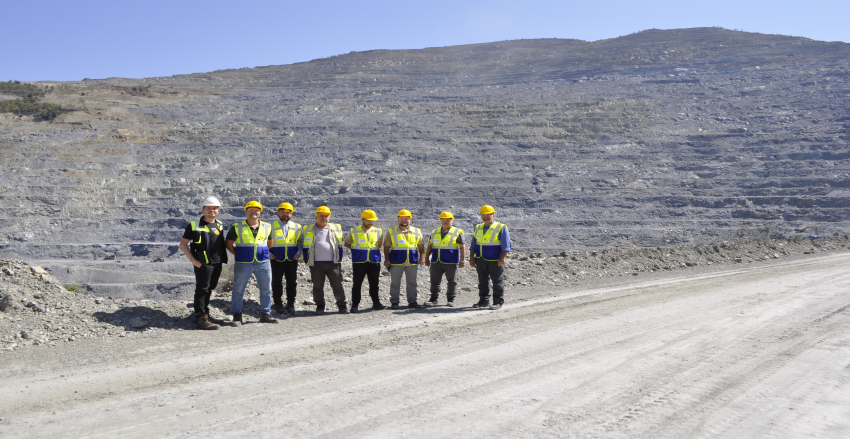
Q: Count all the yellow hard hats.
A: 7